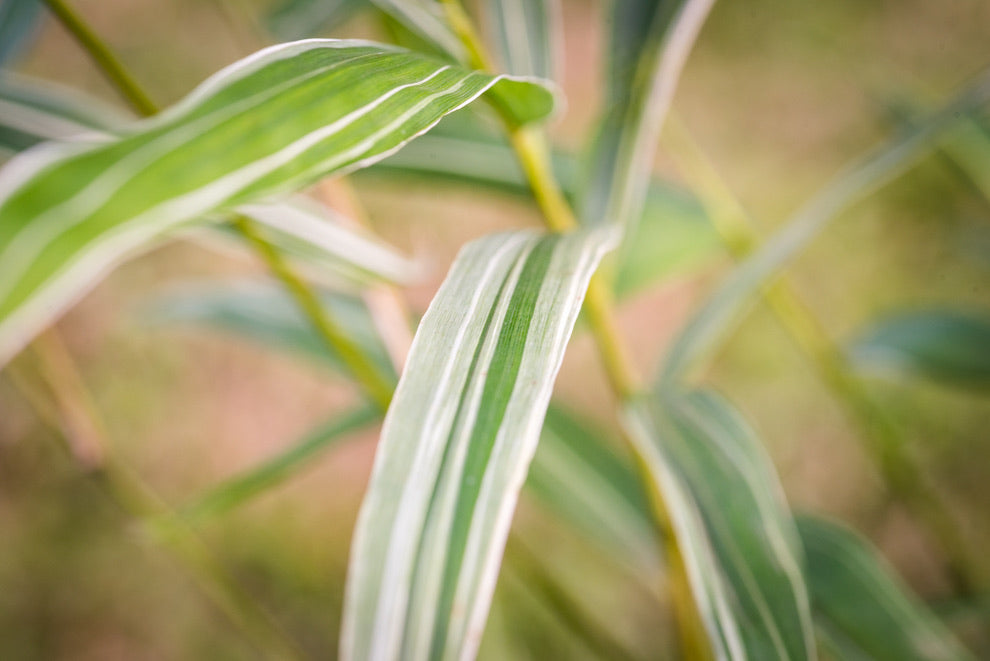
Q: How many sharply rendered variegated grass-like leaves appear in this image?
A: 2